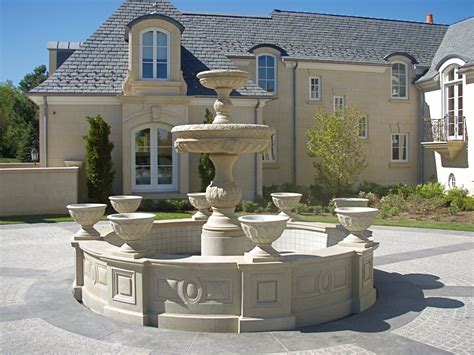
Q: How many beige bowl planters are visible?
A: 8